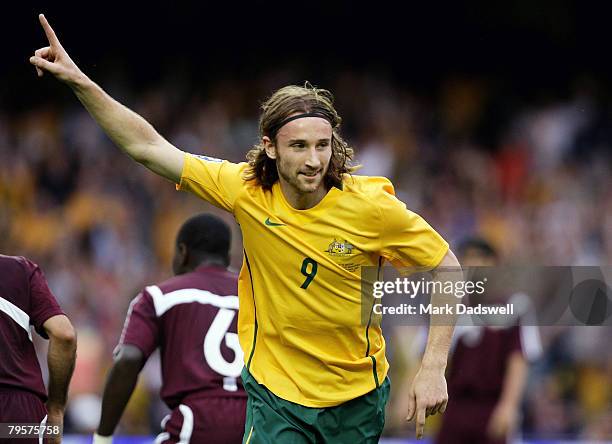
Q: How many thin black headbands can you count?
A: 1